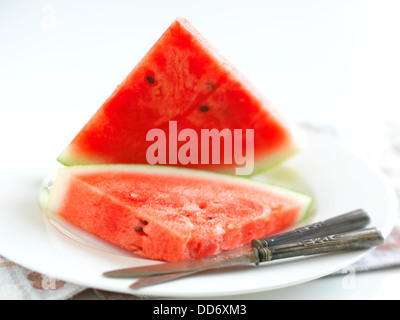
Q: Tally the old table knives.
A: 2